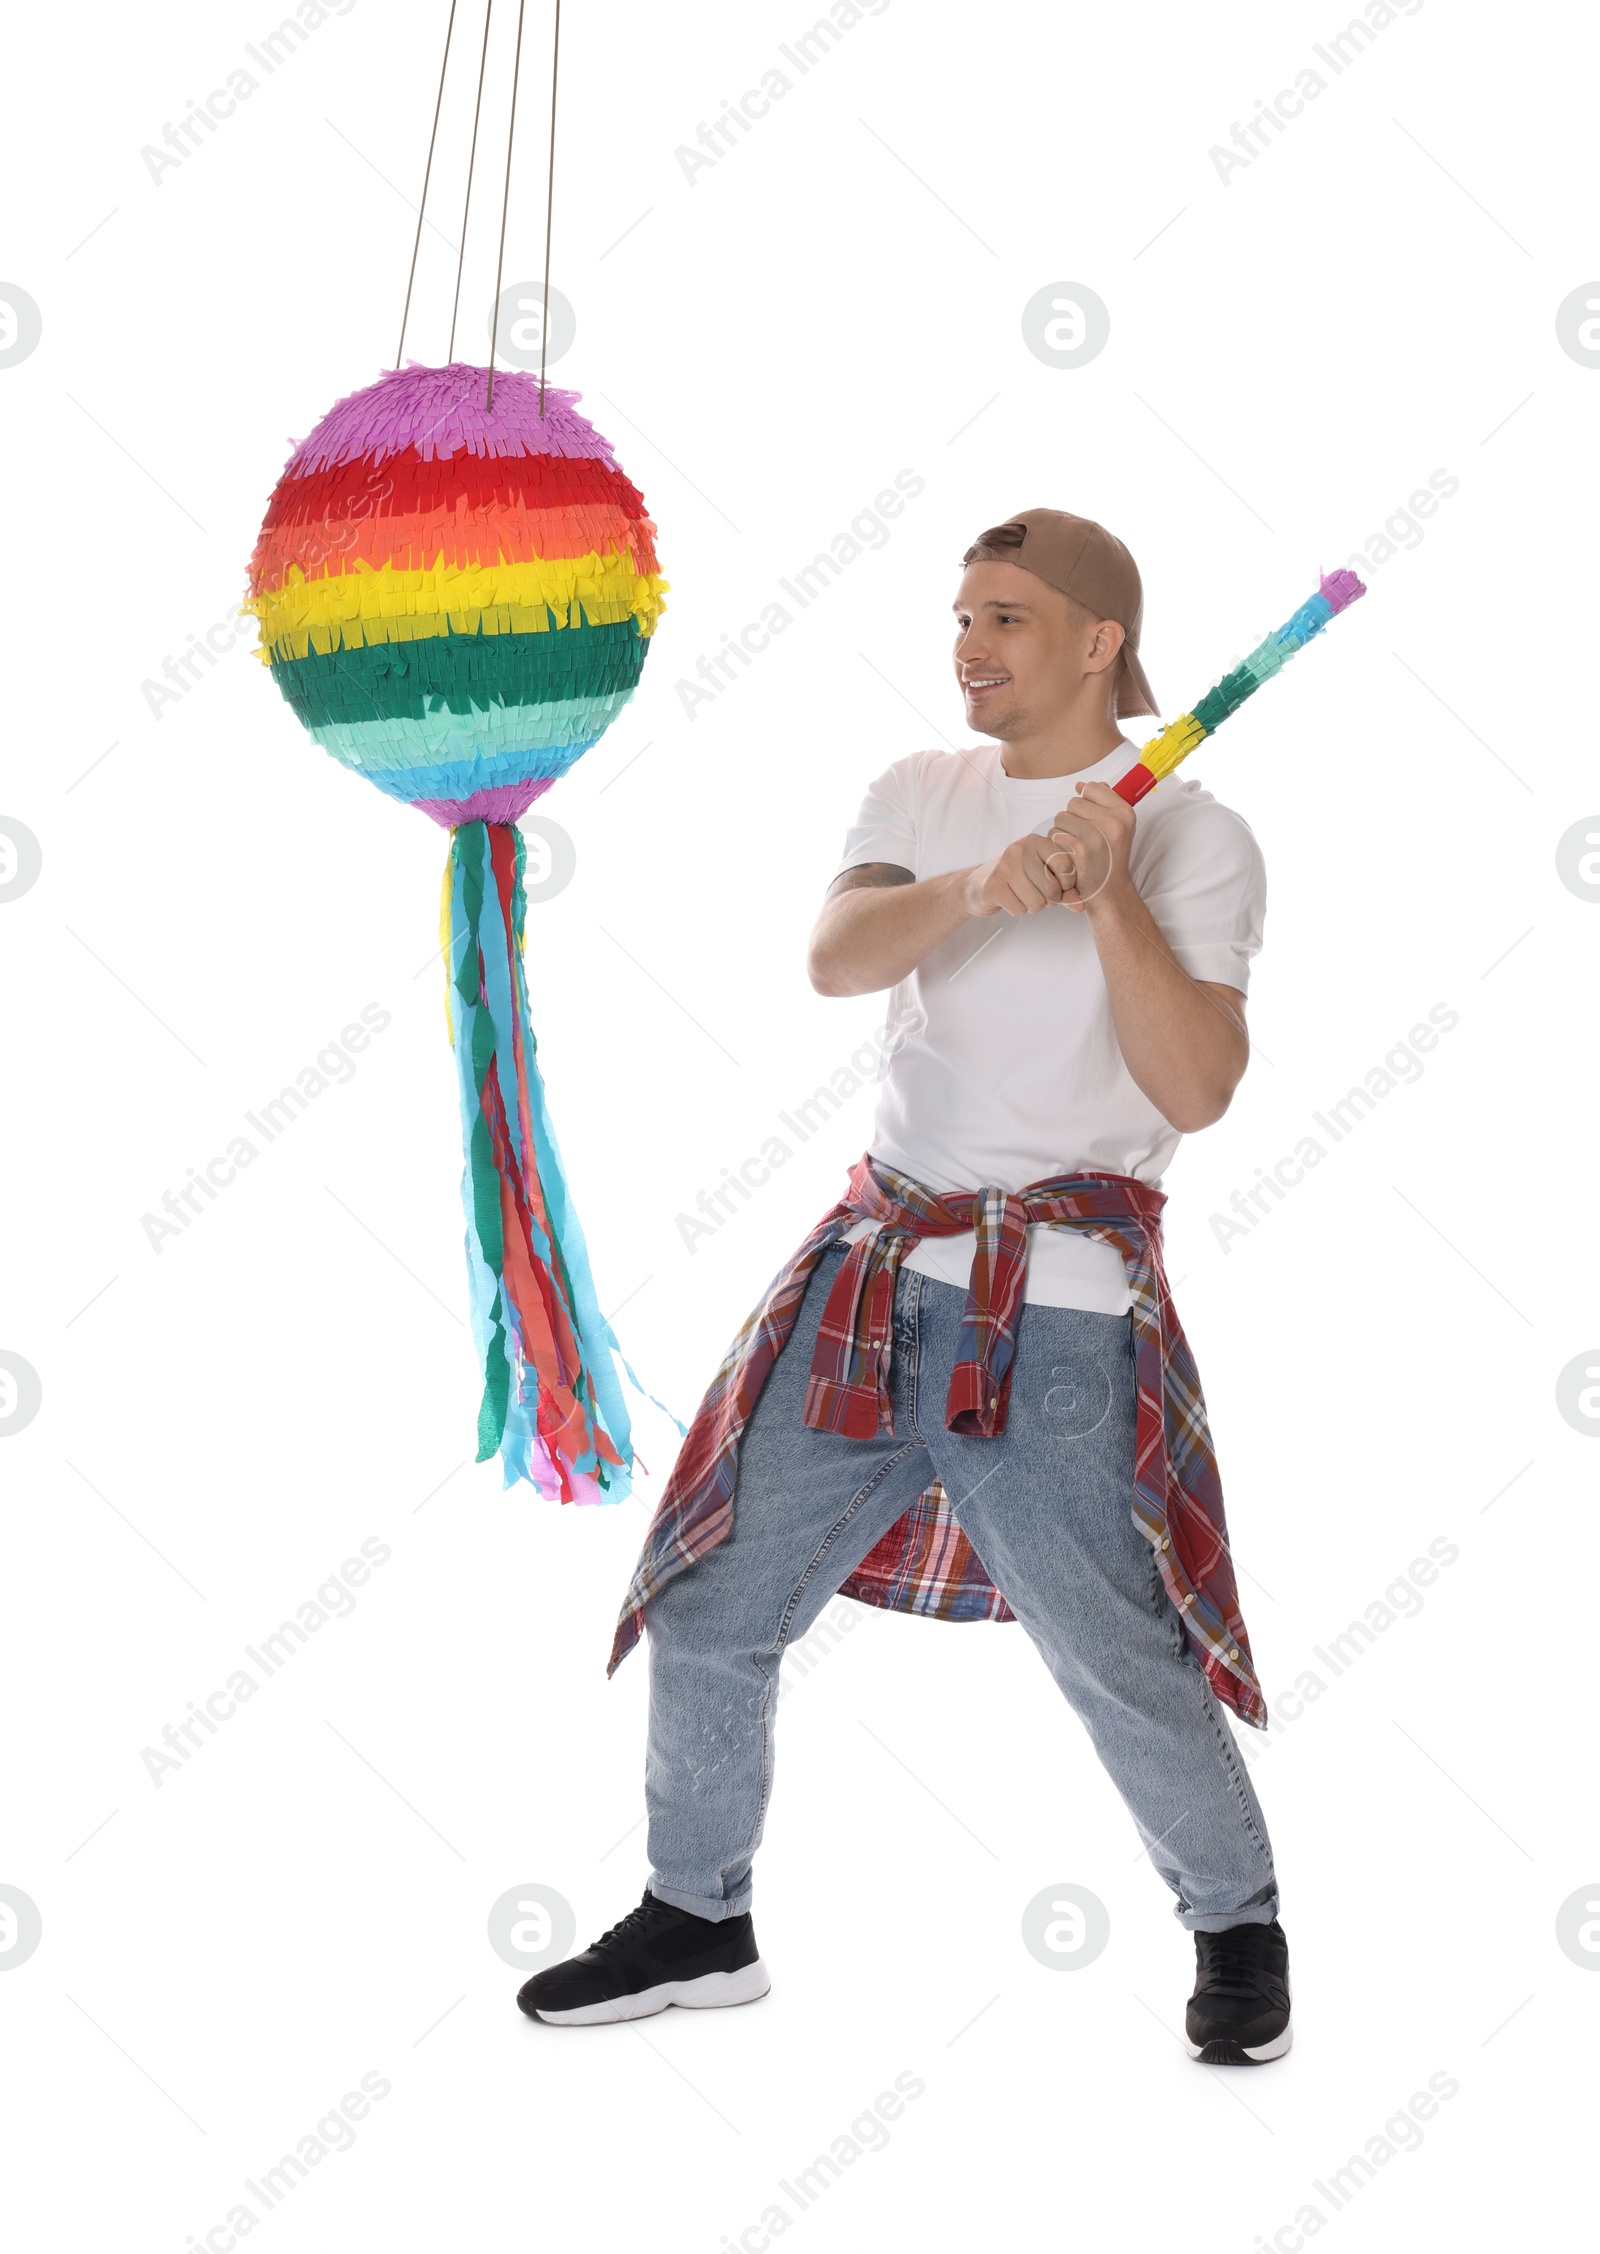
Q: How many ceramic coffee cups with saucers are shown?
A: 0